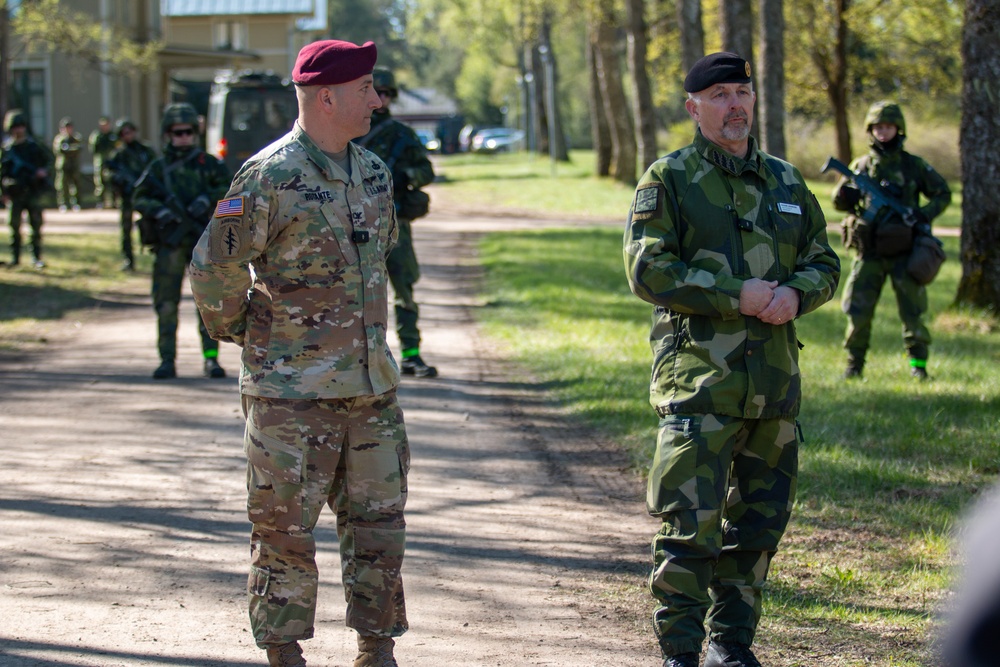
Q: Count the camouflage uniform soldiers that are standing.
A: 9